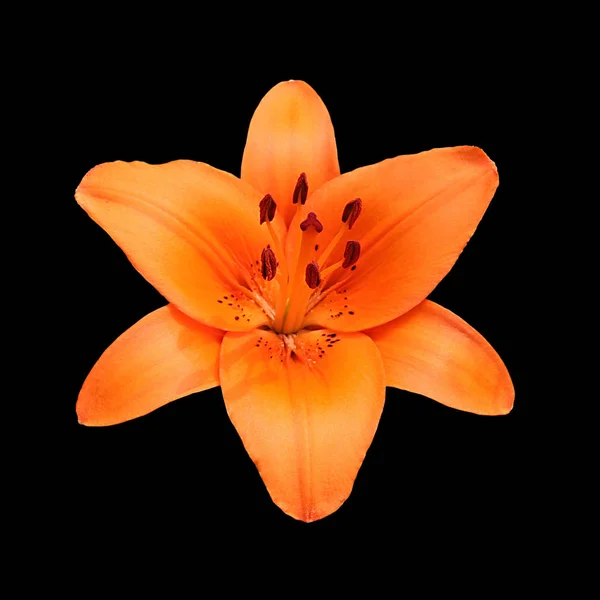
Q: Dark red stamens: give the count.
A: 6